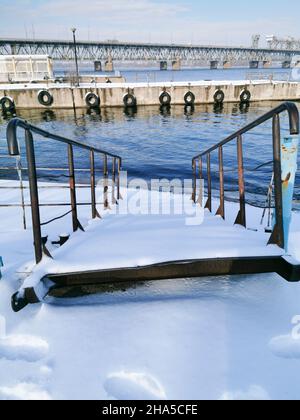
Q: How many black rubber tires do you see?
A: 8